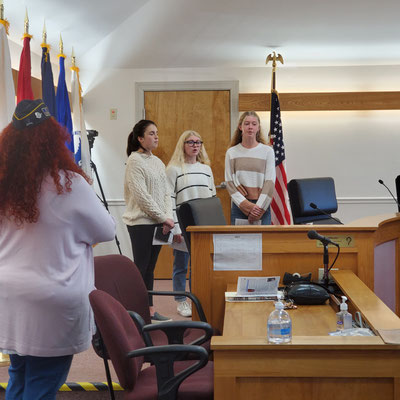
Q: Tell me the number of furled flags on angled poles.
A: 5